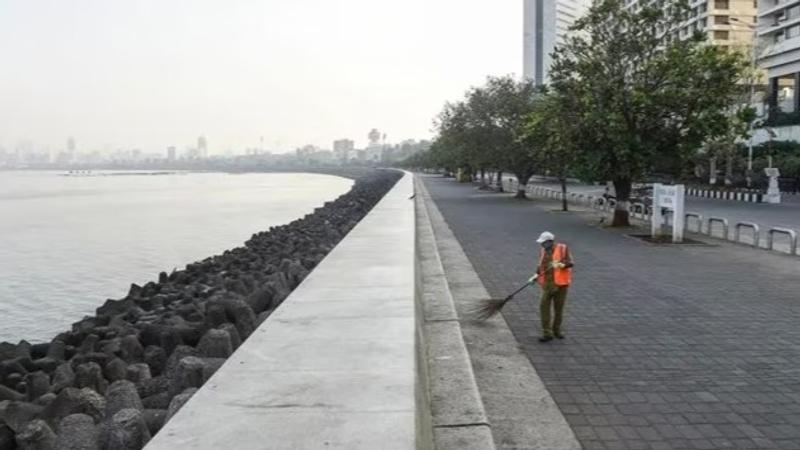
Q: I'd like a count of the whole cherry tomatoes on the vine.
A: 0